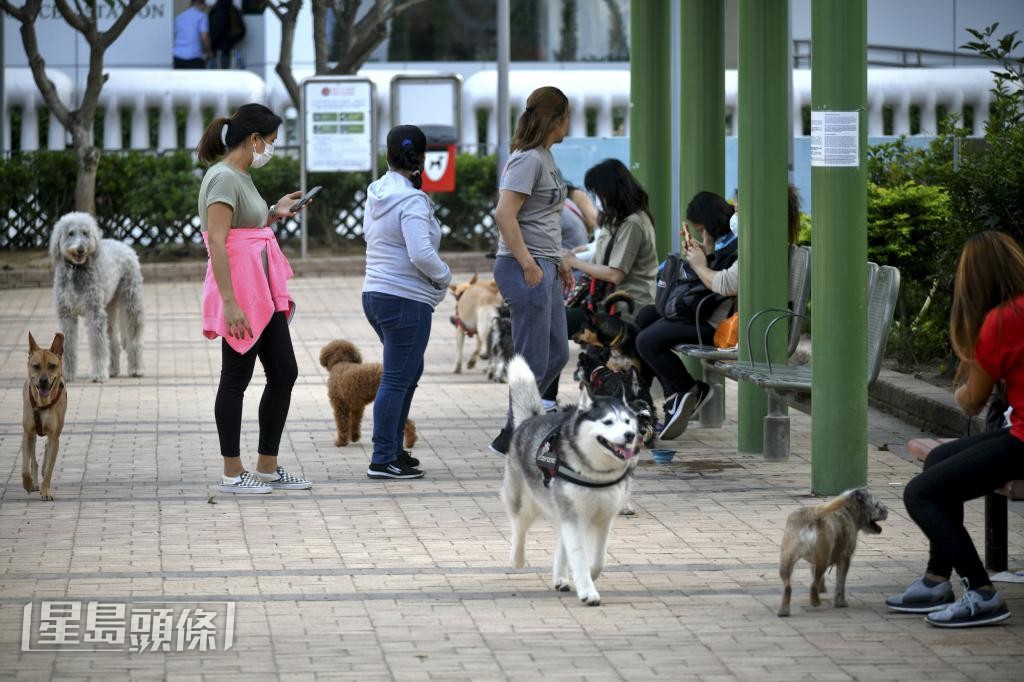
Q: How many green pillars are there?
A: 4